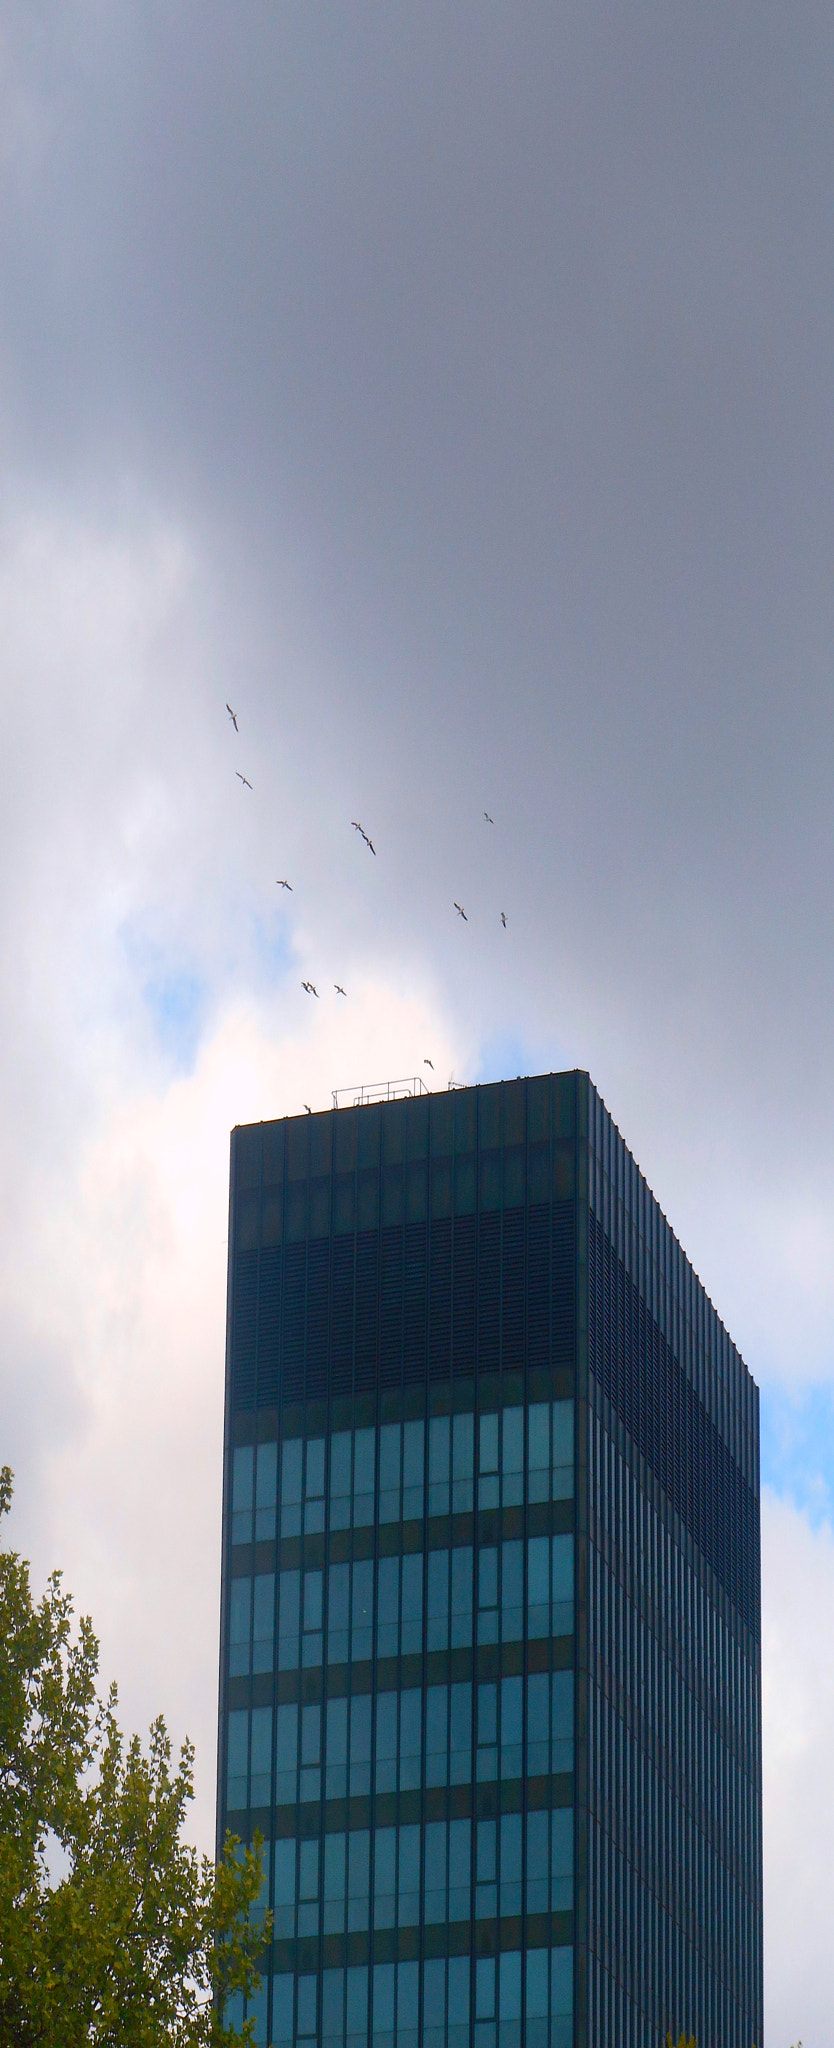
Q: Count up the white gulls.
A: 13